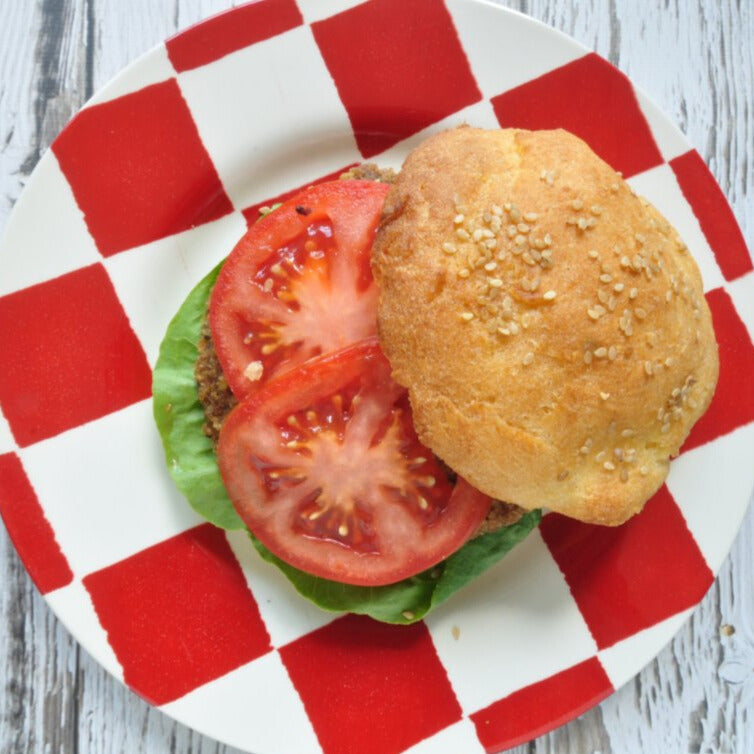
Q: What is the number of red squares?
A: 13